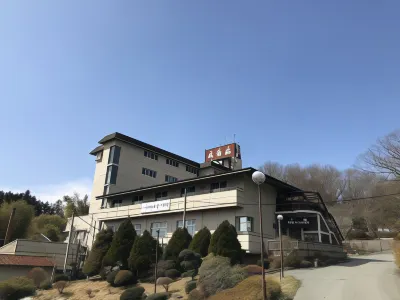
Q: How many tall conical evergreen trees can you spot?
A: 6